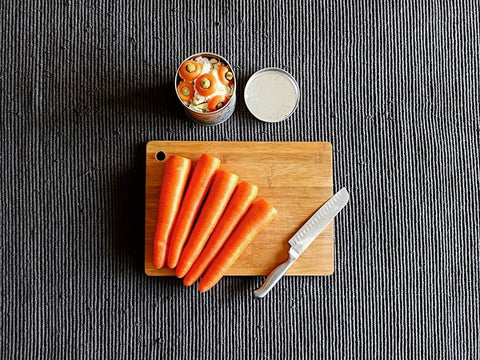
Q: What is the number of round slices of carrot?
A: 5